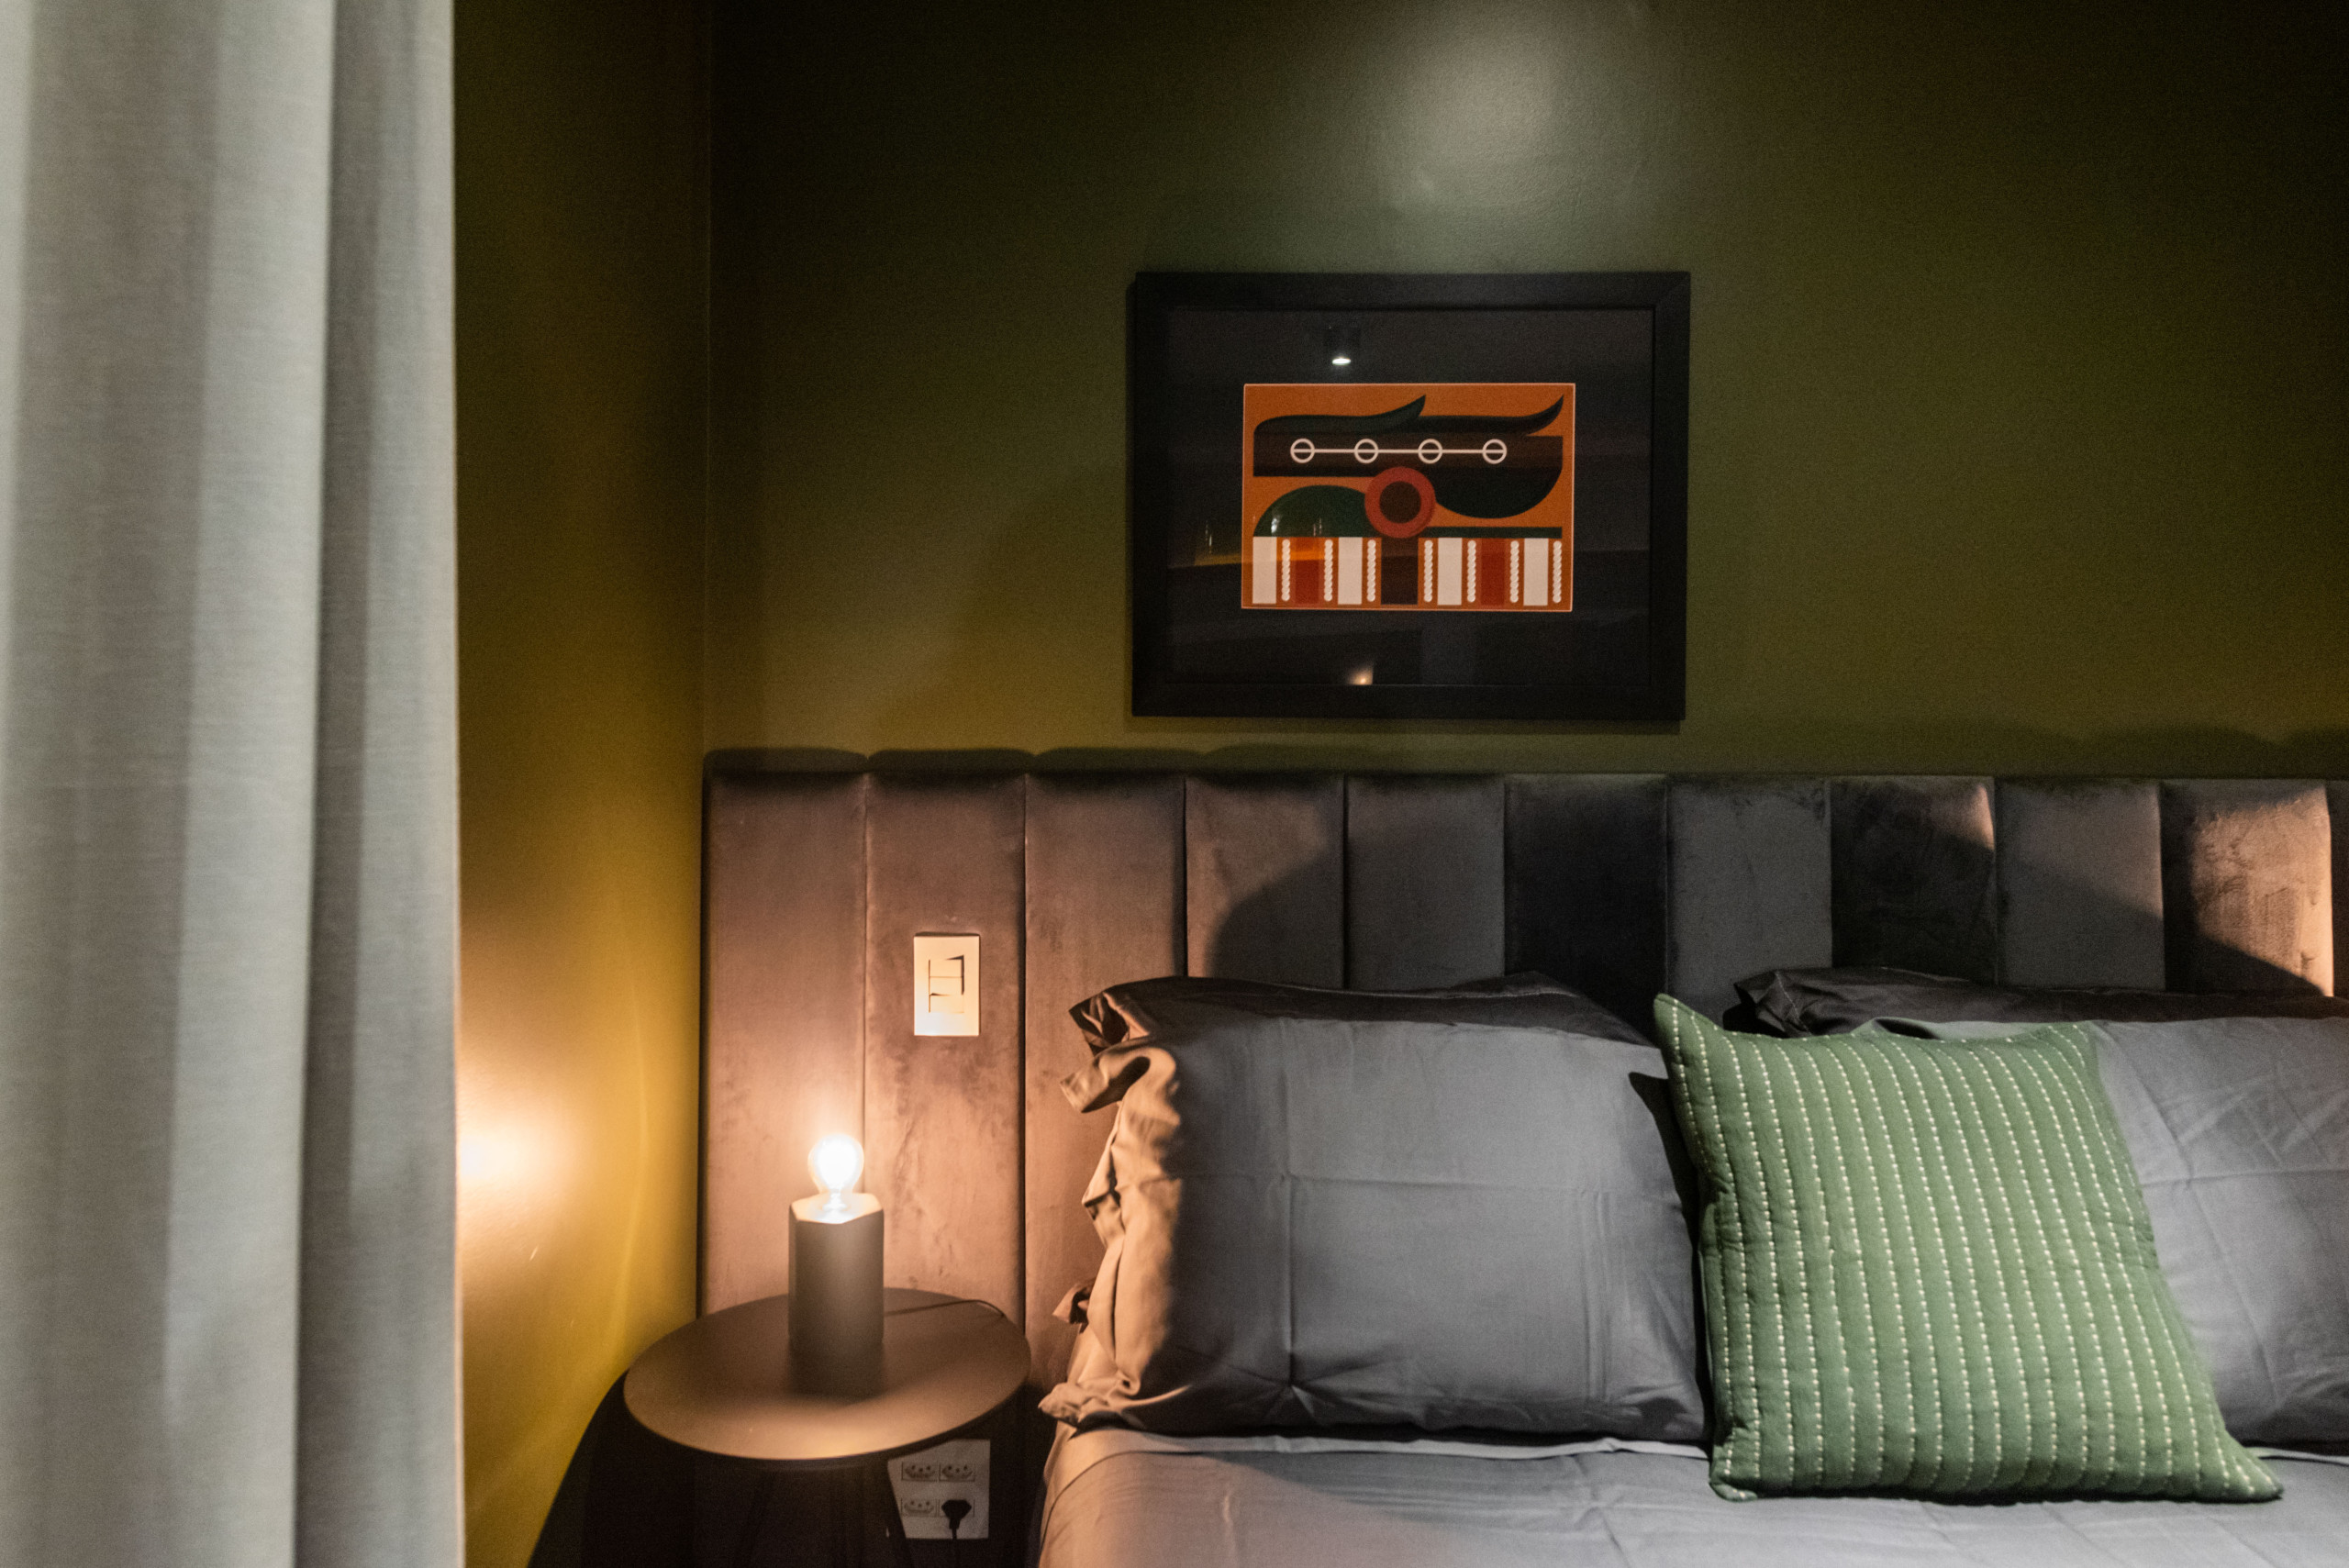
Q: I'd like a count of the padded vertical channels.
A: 11